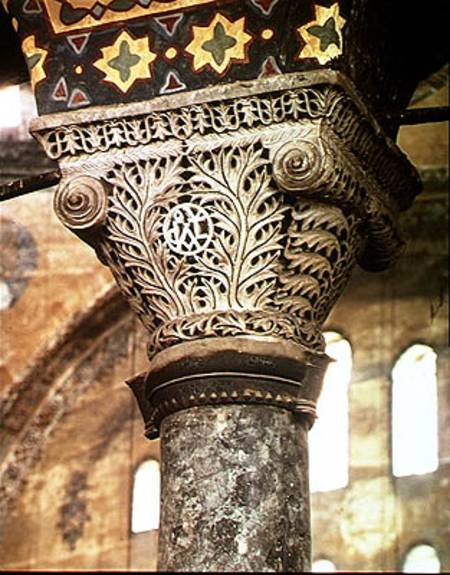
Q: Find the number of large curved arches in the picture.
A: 1